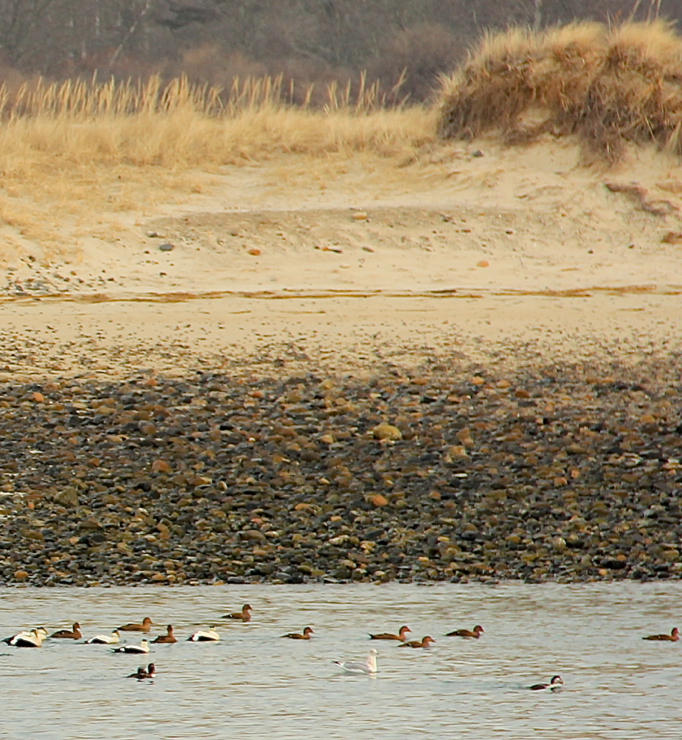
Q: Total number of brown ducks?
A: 9